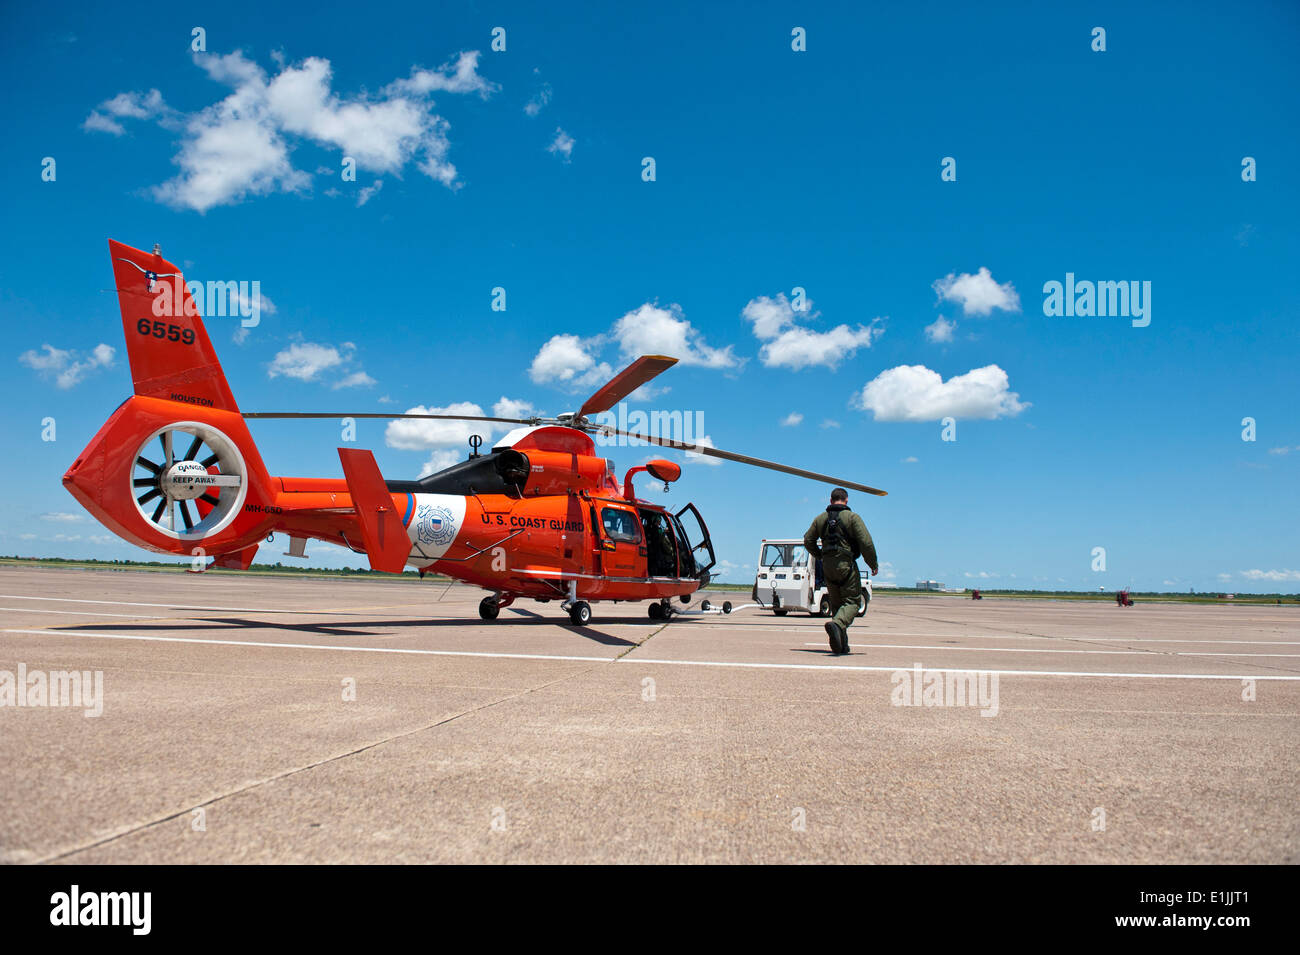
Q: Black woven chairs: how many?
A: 0